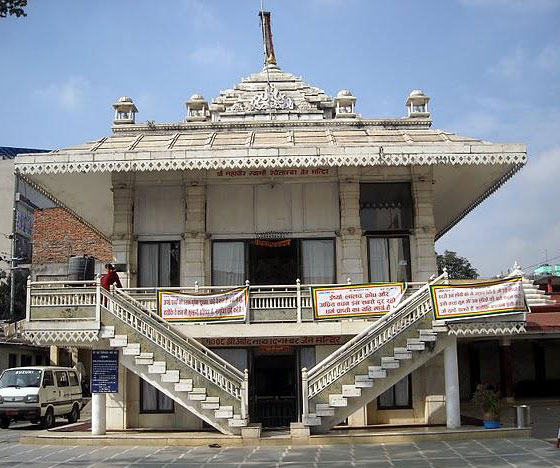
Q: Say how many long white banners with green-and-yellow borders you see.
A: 3